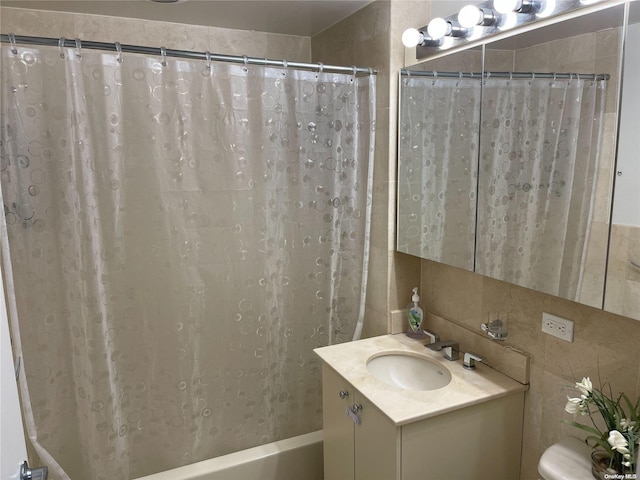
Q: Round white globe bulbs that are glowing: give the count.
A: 4